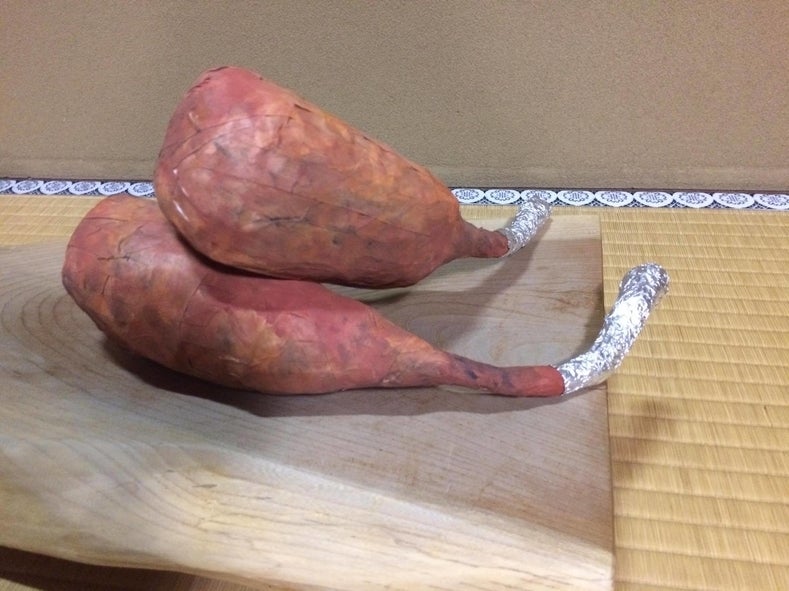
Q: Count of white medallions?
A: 15